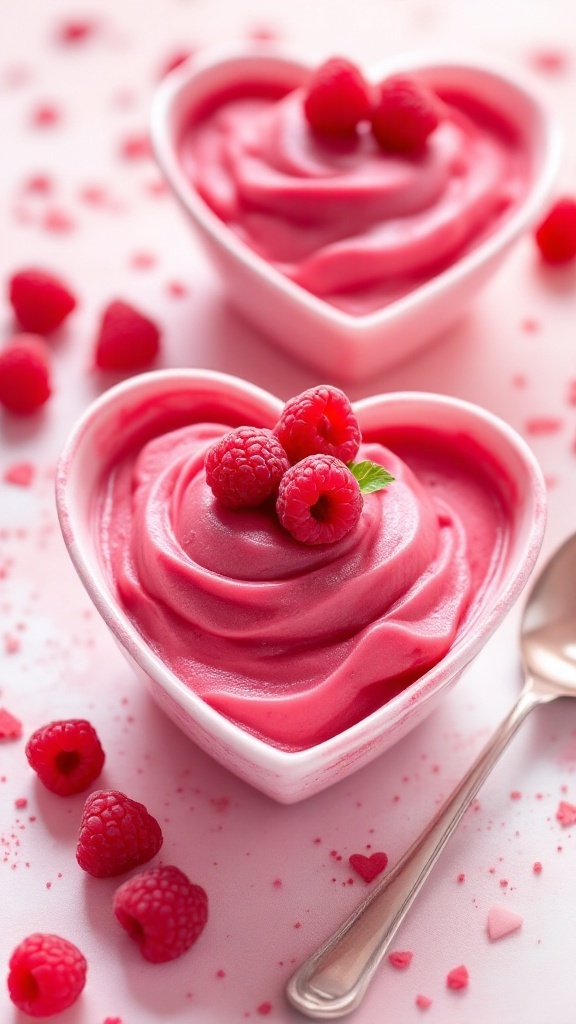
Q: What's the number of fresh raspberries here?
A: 13